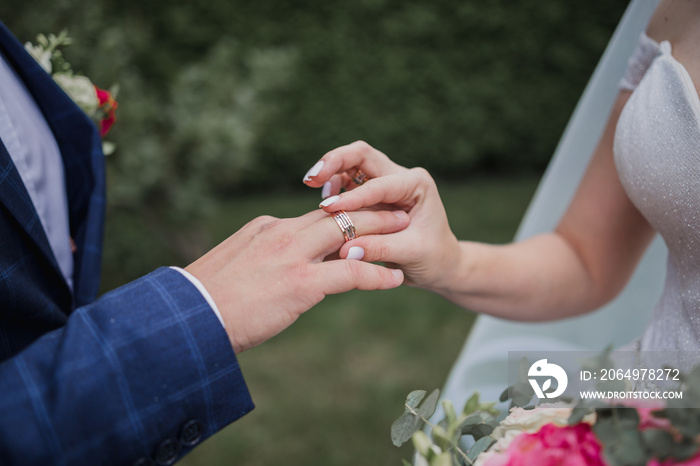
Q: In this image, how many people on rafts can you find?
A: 0